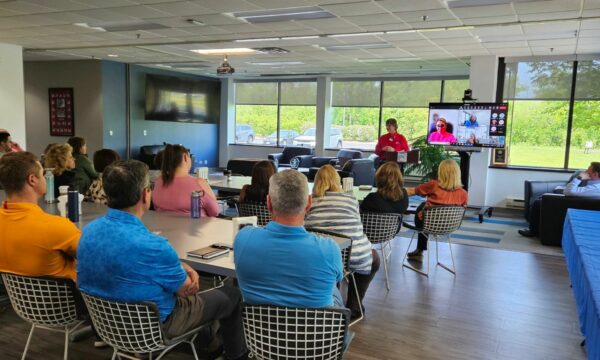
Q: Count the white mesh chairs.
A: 7